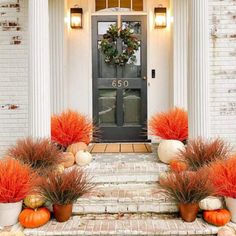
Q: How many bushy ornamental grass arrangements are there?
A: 8